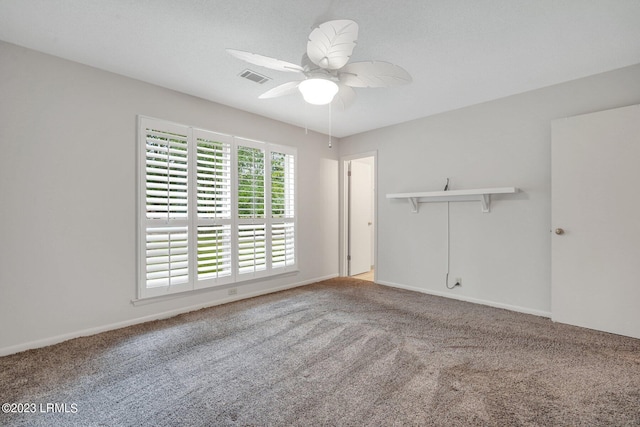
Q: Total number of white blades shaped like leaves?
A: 5